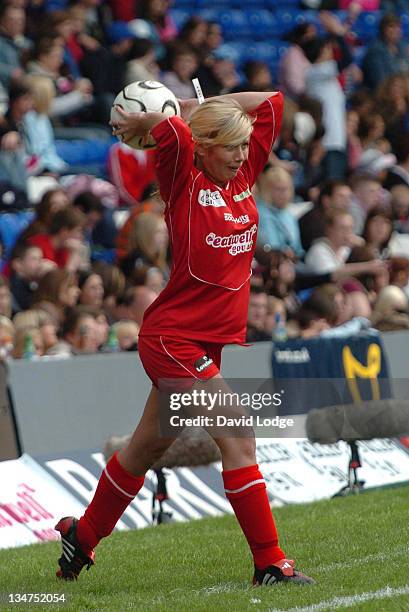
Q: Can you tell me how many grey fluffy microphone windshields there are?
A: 2